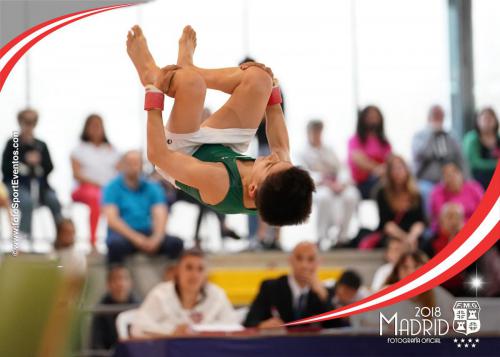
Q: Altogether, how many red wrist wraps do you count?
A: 2